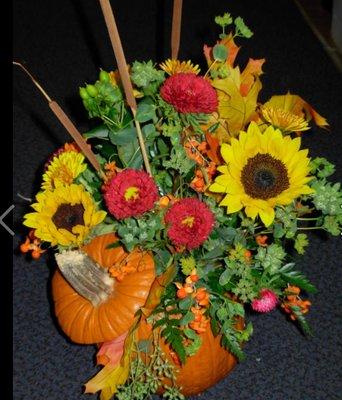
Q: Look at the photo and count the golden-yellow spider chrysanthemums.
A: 3